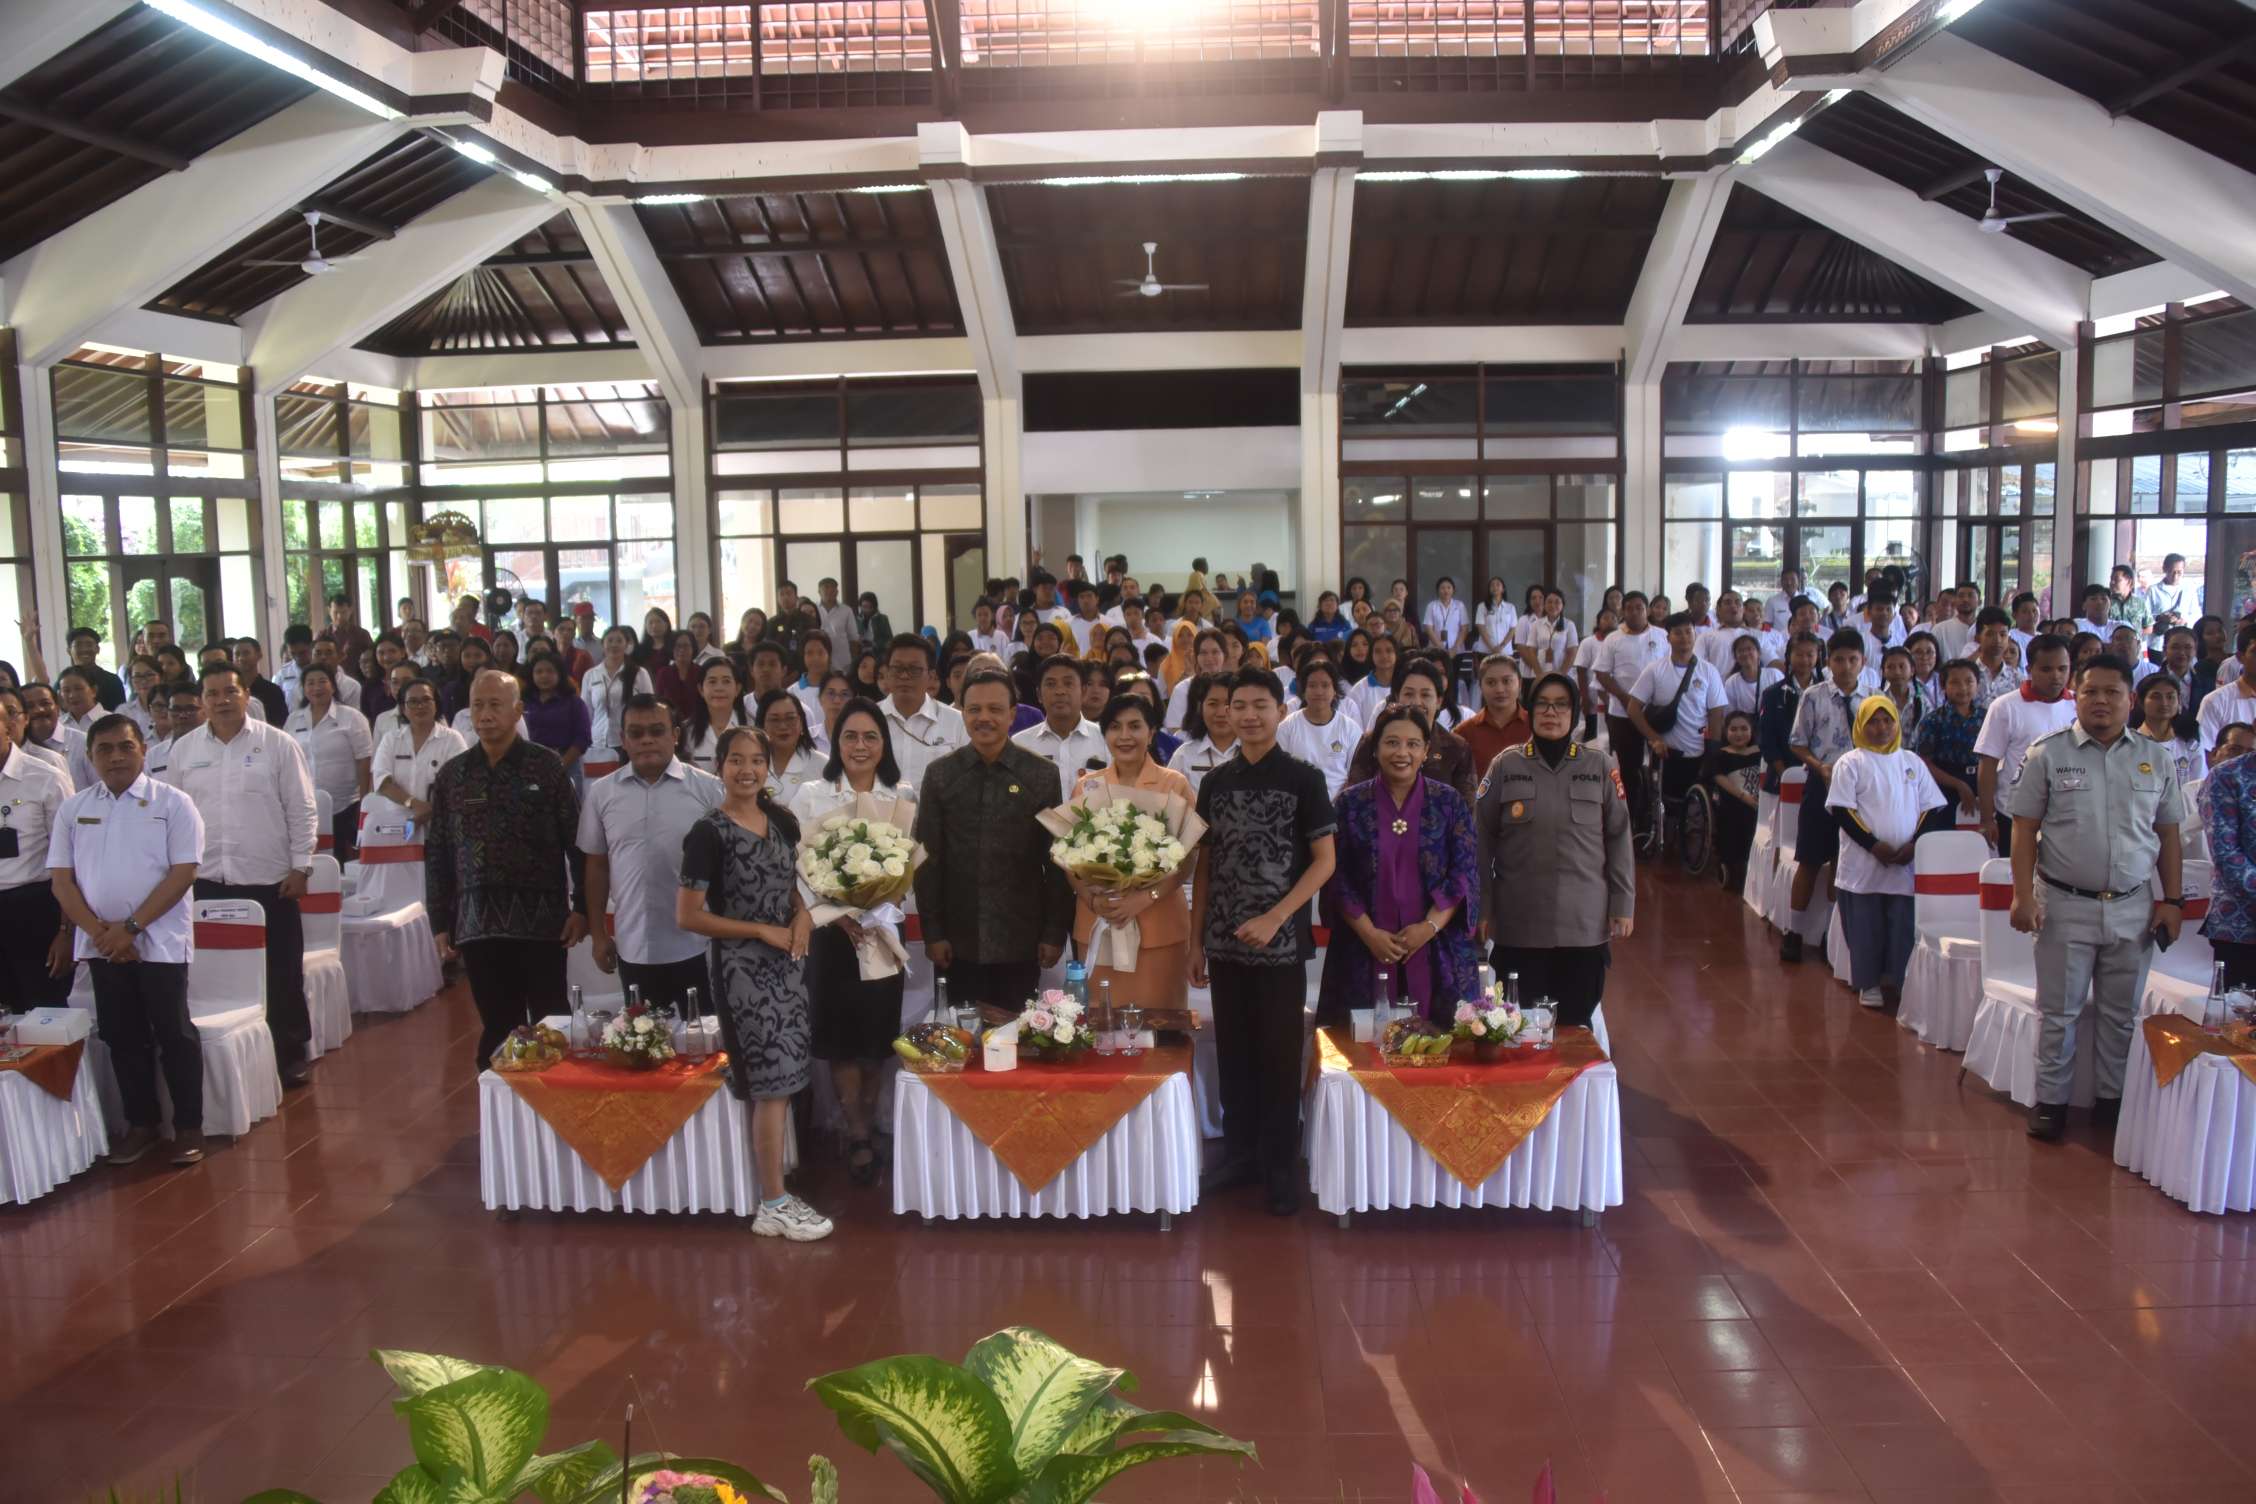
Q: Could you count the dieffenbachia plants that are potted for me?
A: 2